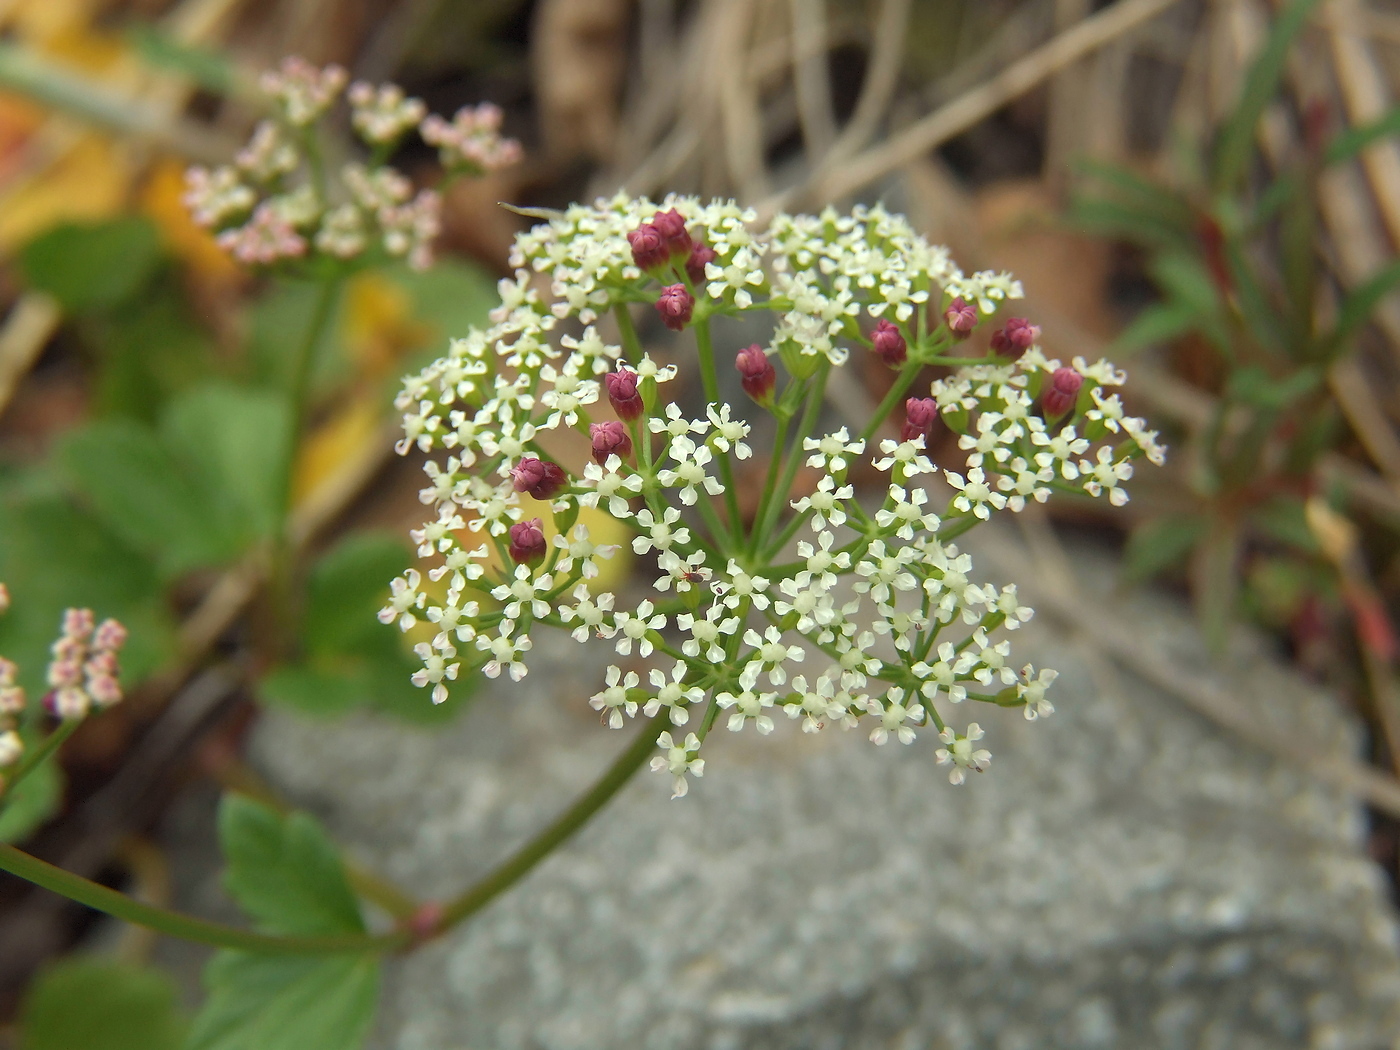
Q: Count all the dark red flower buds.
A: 14